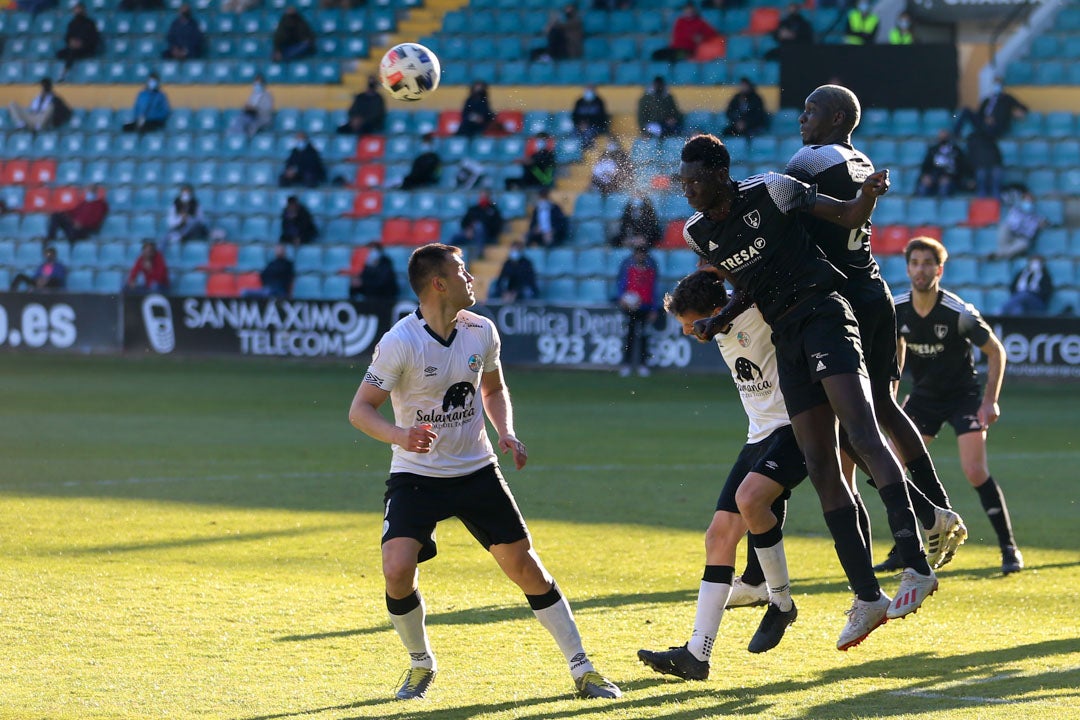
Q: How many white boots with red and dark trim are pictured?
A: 2